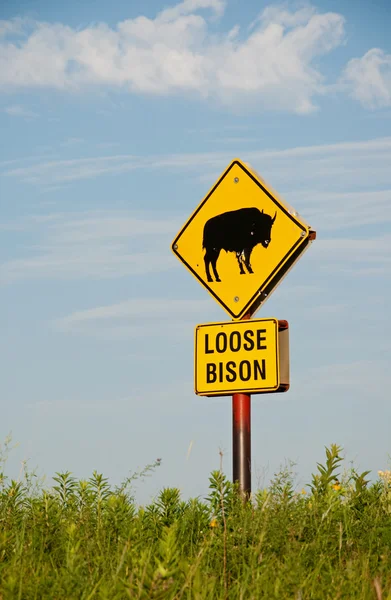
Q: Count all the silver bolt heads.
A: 4